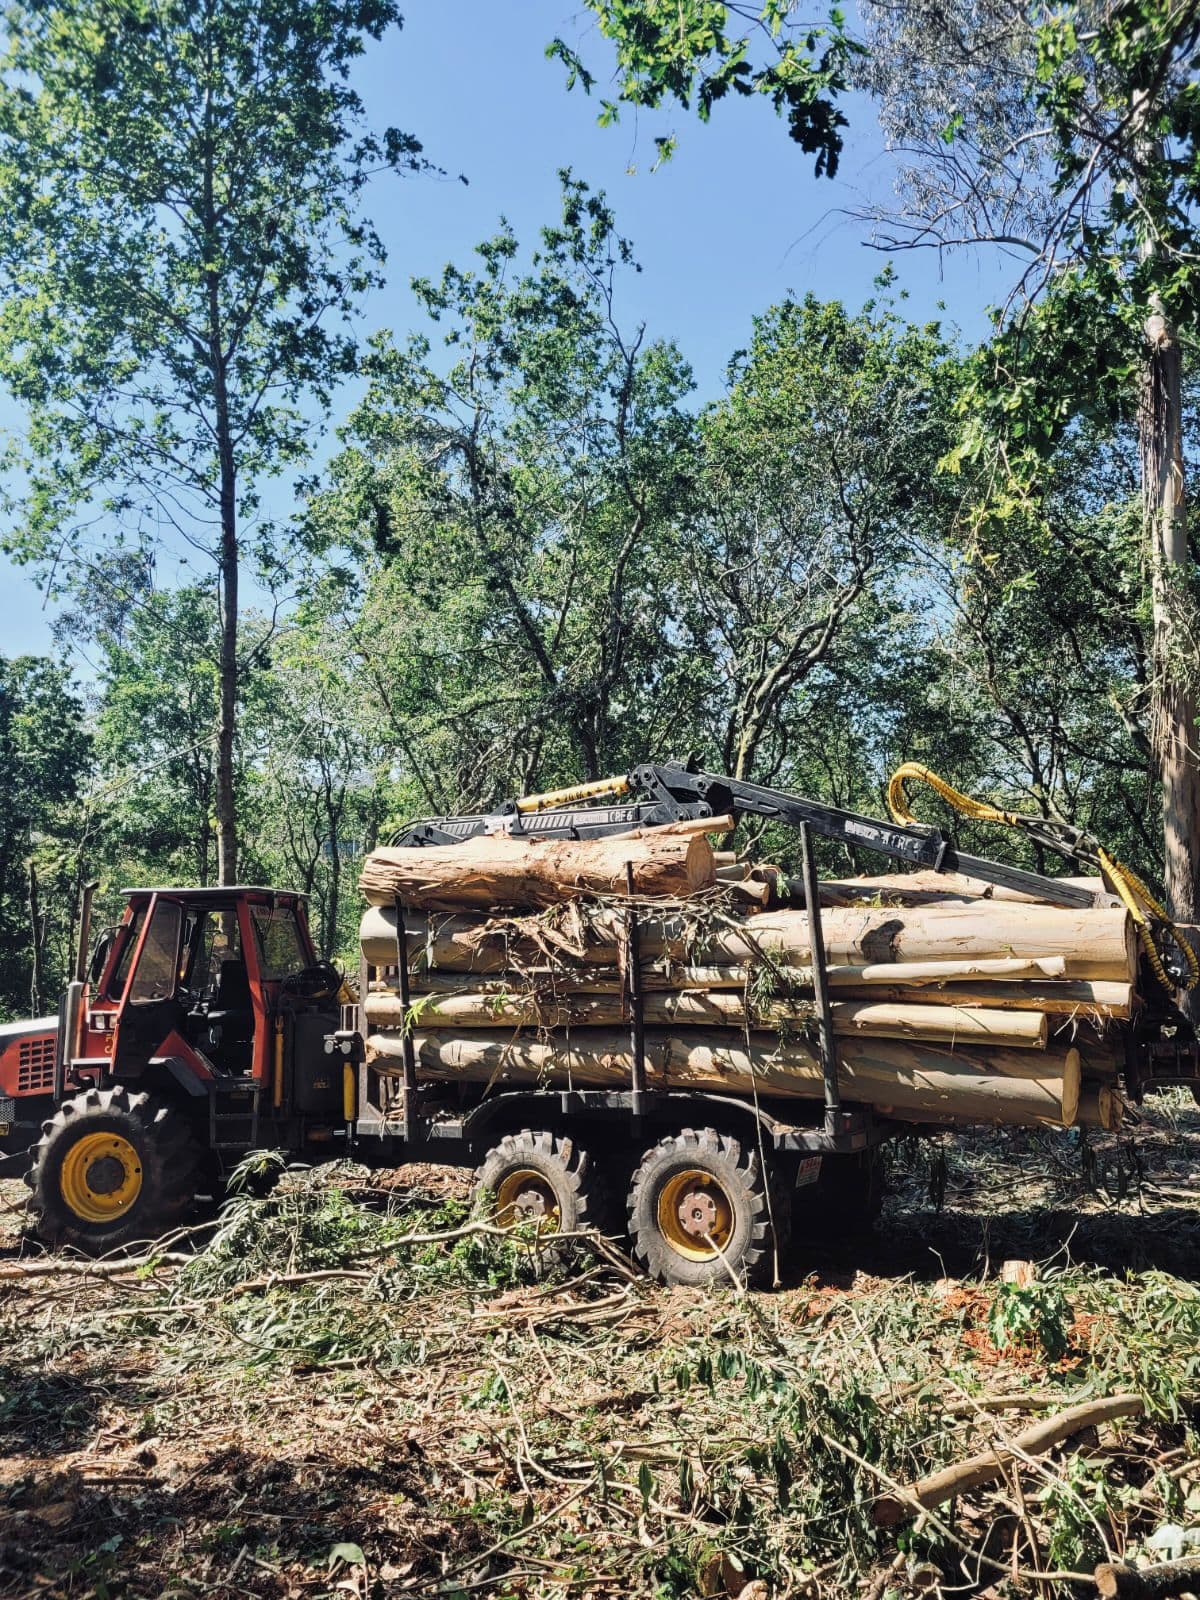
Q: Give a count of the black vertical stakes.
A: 3